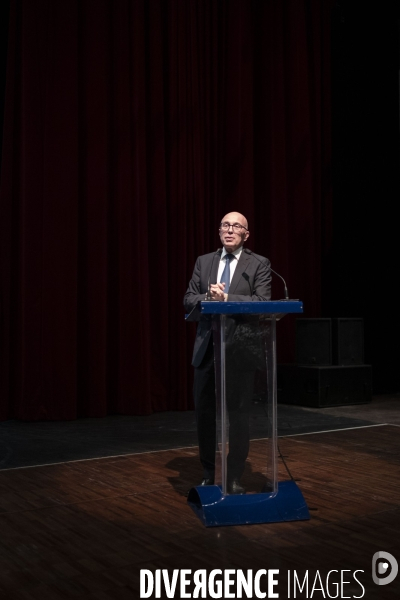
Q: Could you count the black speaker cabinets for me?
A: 3